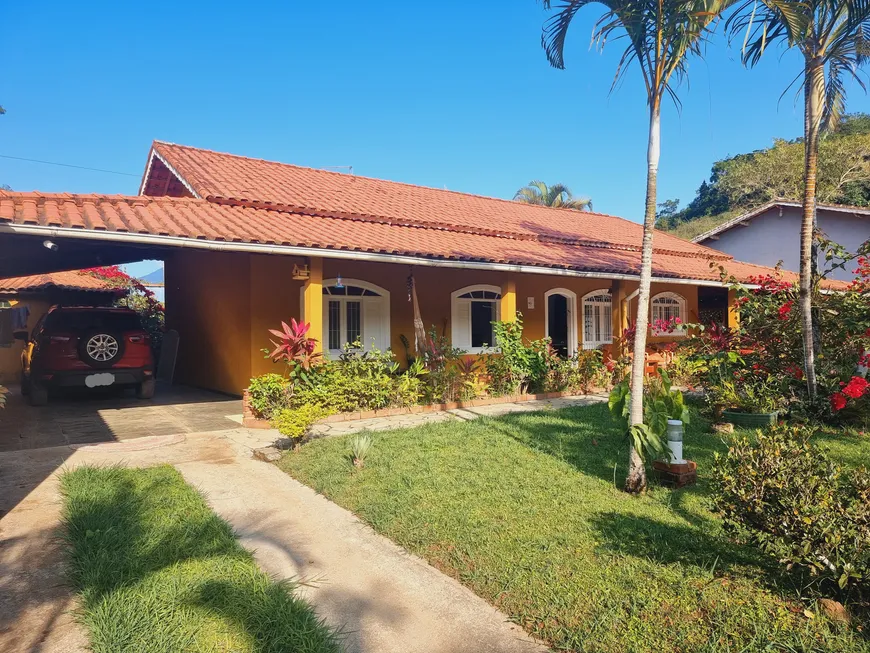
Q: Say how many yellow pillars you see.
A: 4